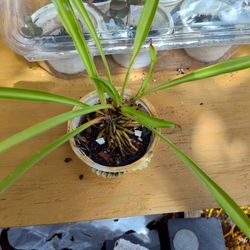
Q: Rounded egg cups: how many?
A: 3